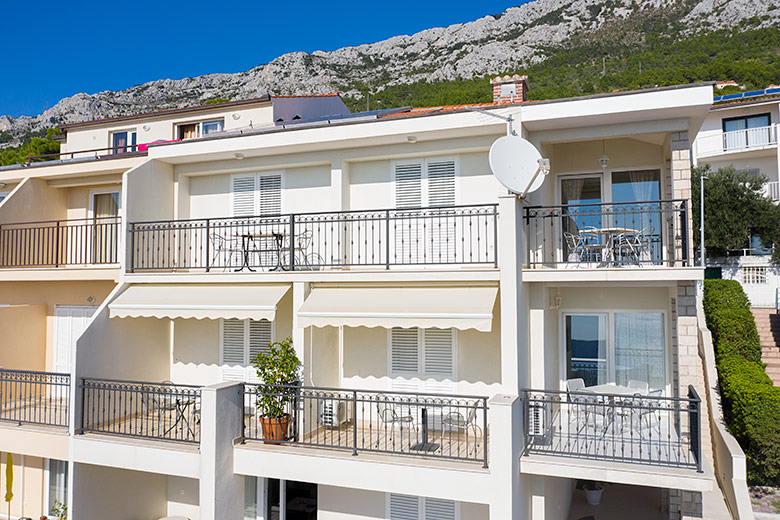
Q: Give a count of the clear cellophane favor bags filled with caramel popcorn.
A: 0